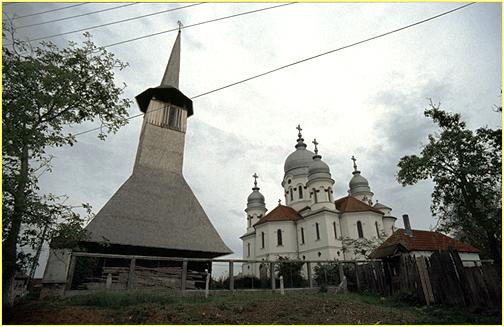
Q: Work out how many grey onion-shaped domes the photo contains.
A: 4